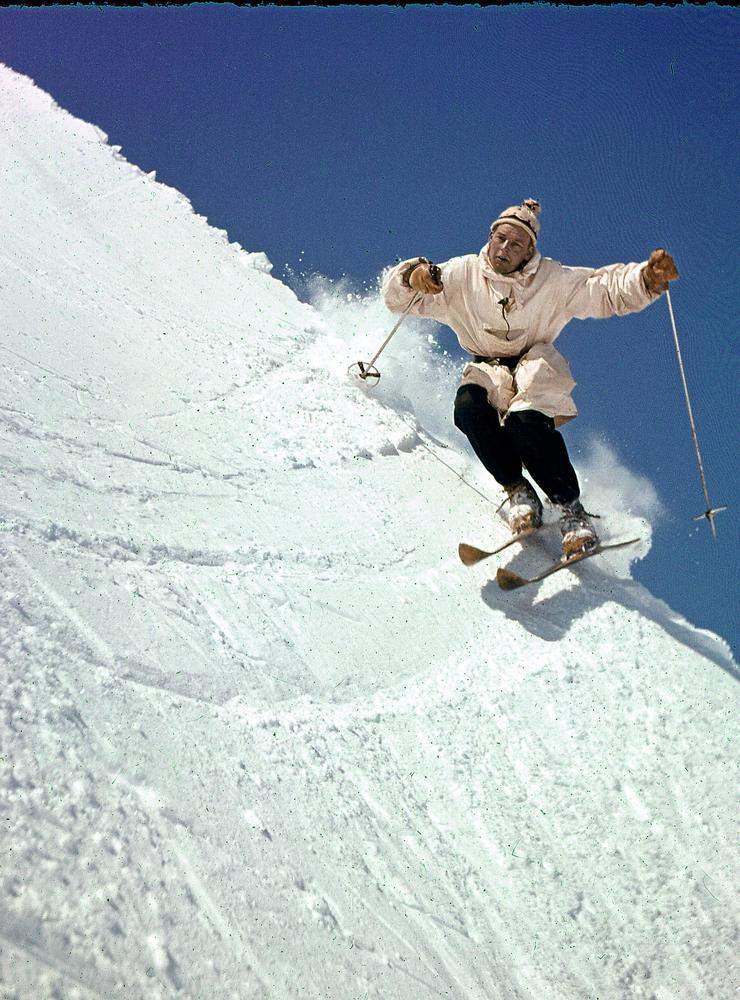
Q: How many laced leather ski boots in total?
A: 2